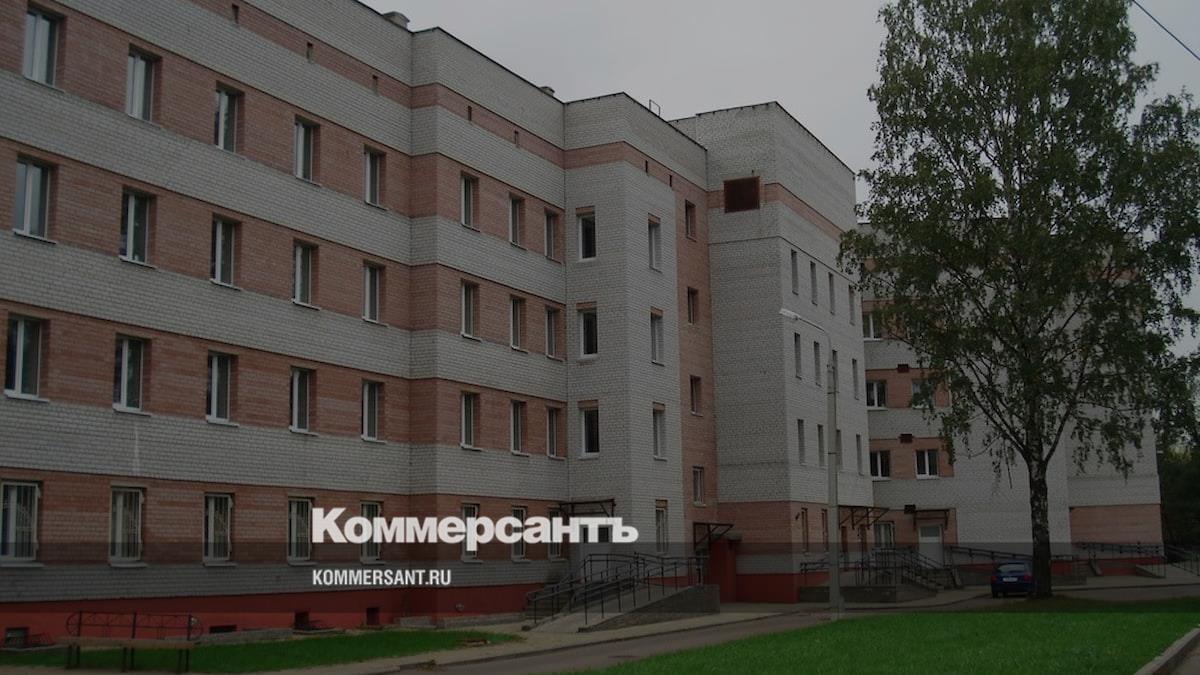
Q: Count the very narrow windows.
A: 12